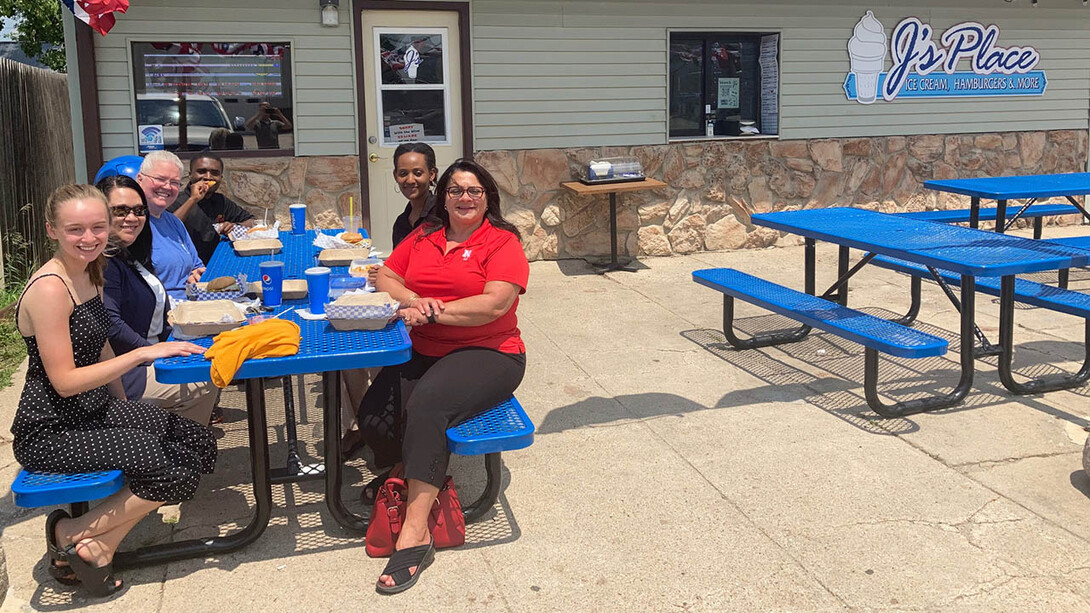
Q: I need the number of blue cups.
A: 3